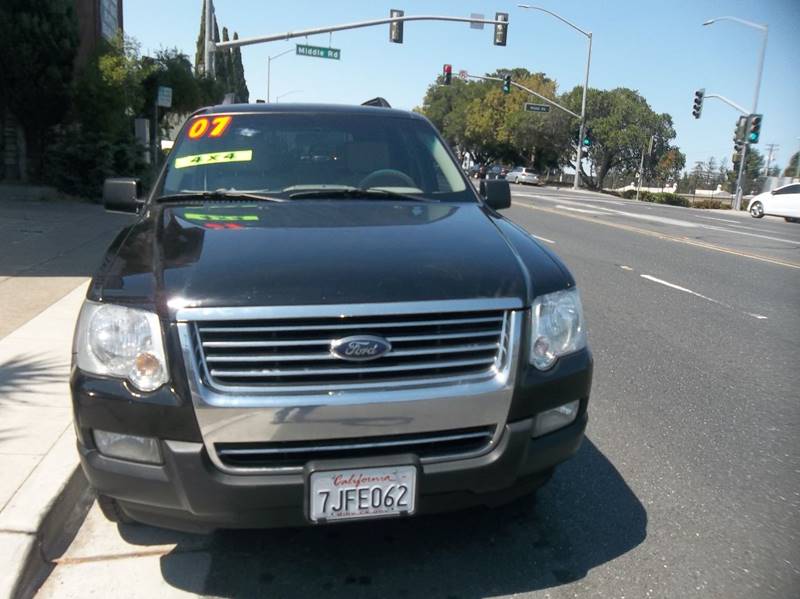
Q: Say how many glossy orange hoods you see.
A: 0